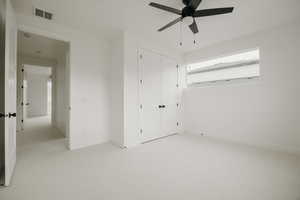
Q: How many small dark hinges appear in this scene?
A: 12